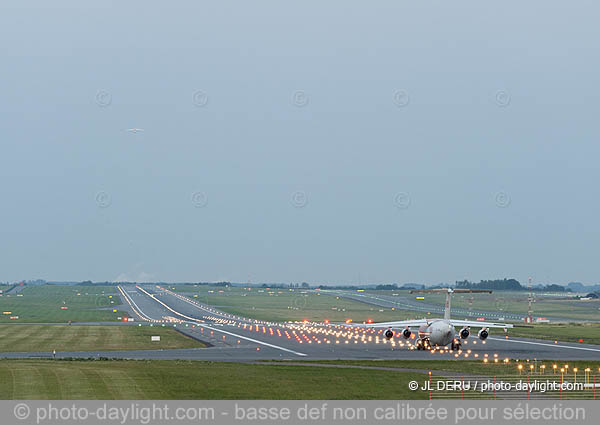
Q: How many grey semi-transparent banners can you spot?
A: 1